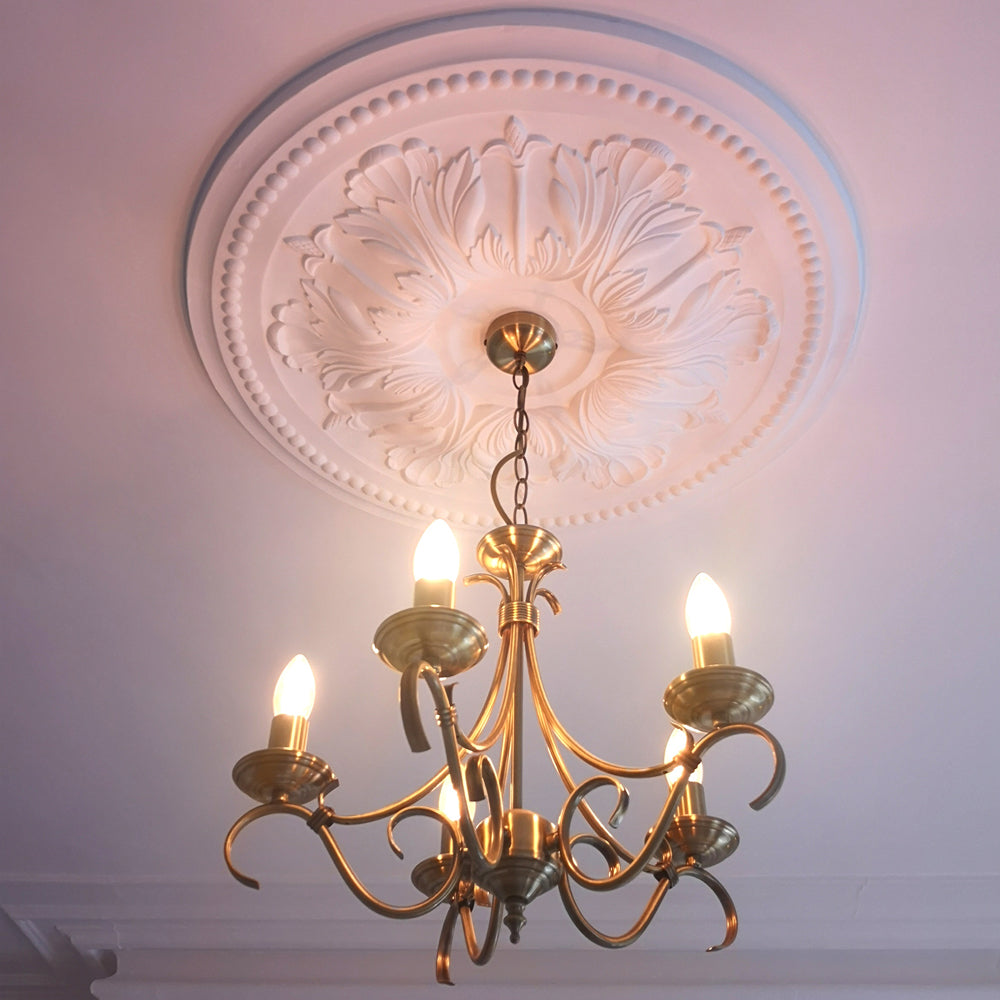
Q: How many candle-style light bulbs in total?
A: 5